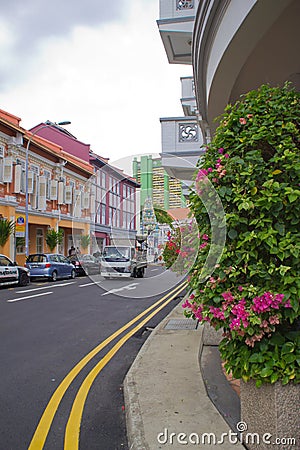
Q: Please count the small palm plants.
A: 3